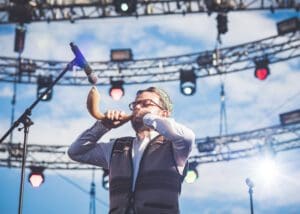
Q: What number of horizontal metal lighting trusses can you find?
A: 3